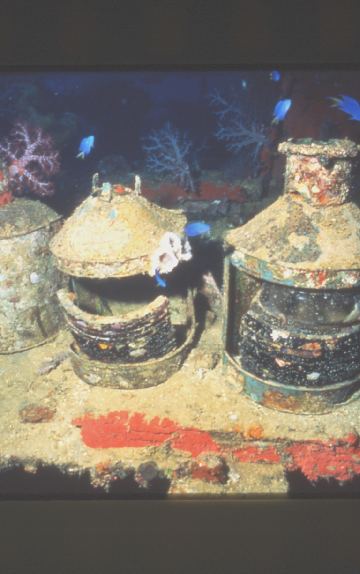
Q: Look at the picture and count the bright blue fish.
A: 6